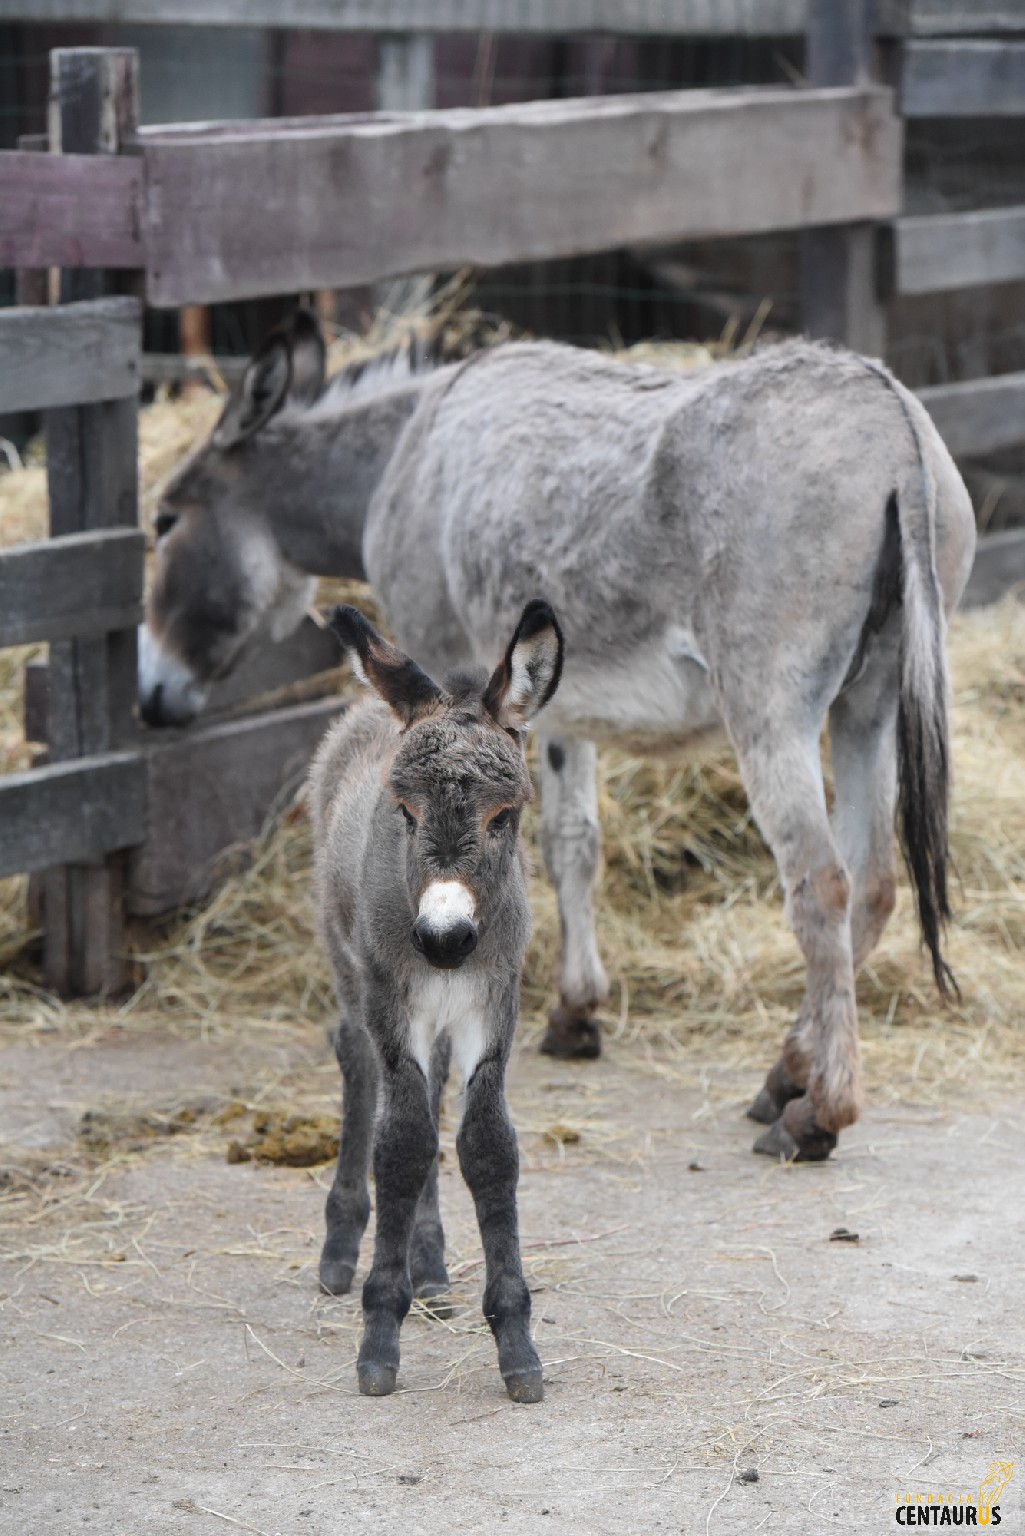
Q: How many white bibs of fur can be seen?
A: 1